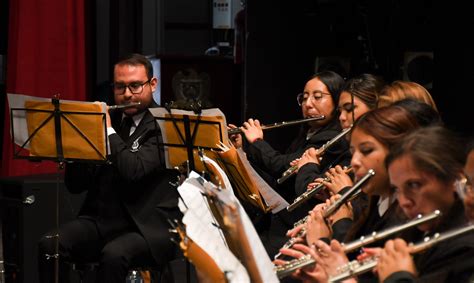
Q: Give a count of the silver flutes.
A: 8